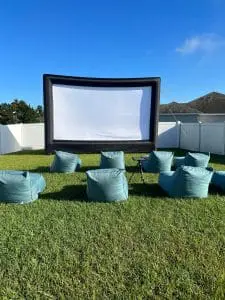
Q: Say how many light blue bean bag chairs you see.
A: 8